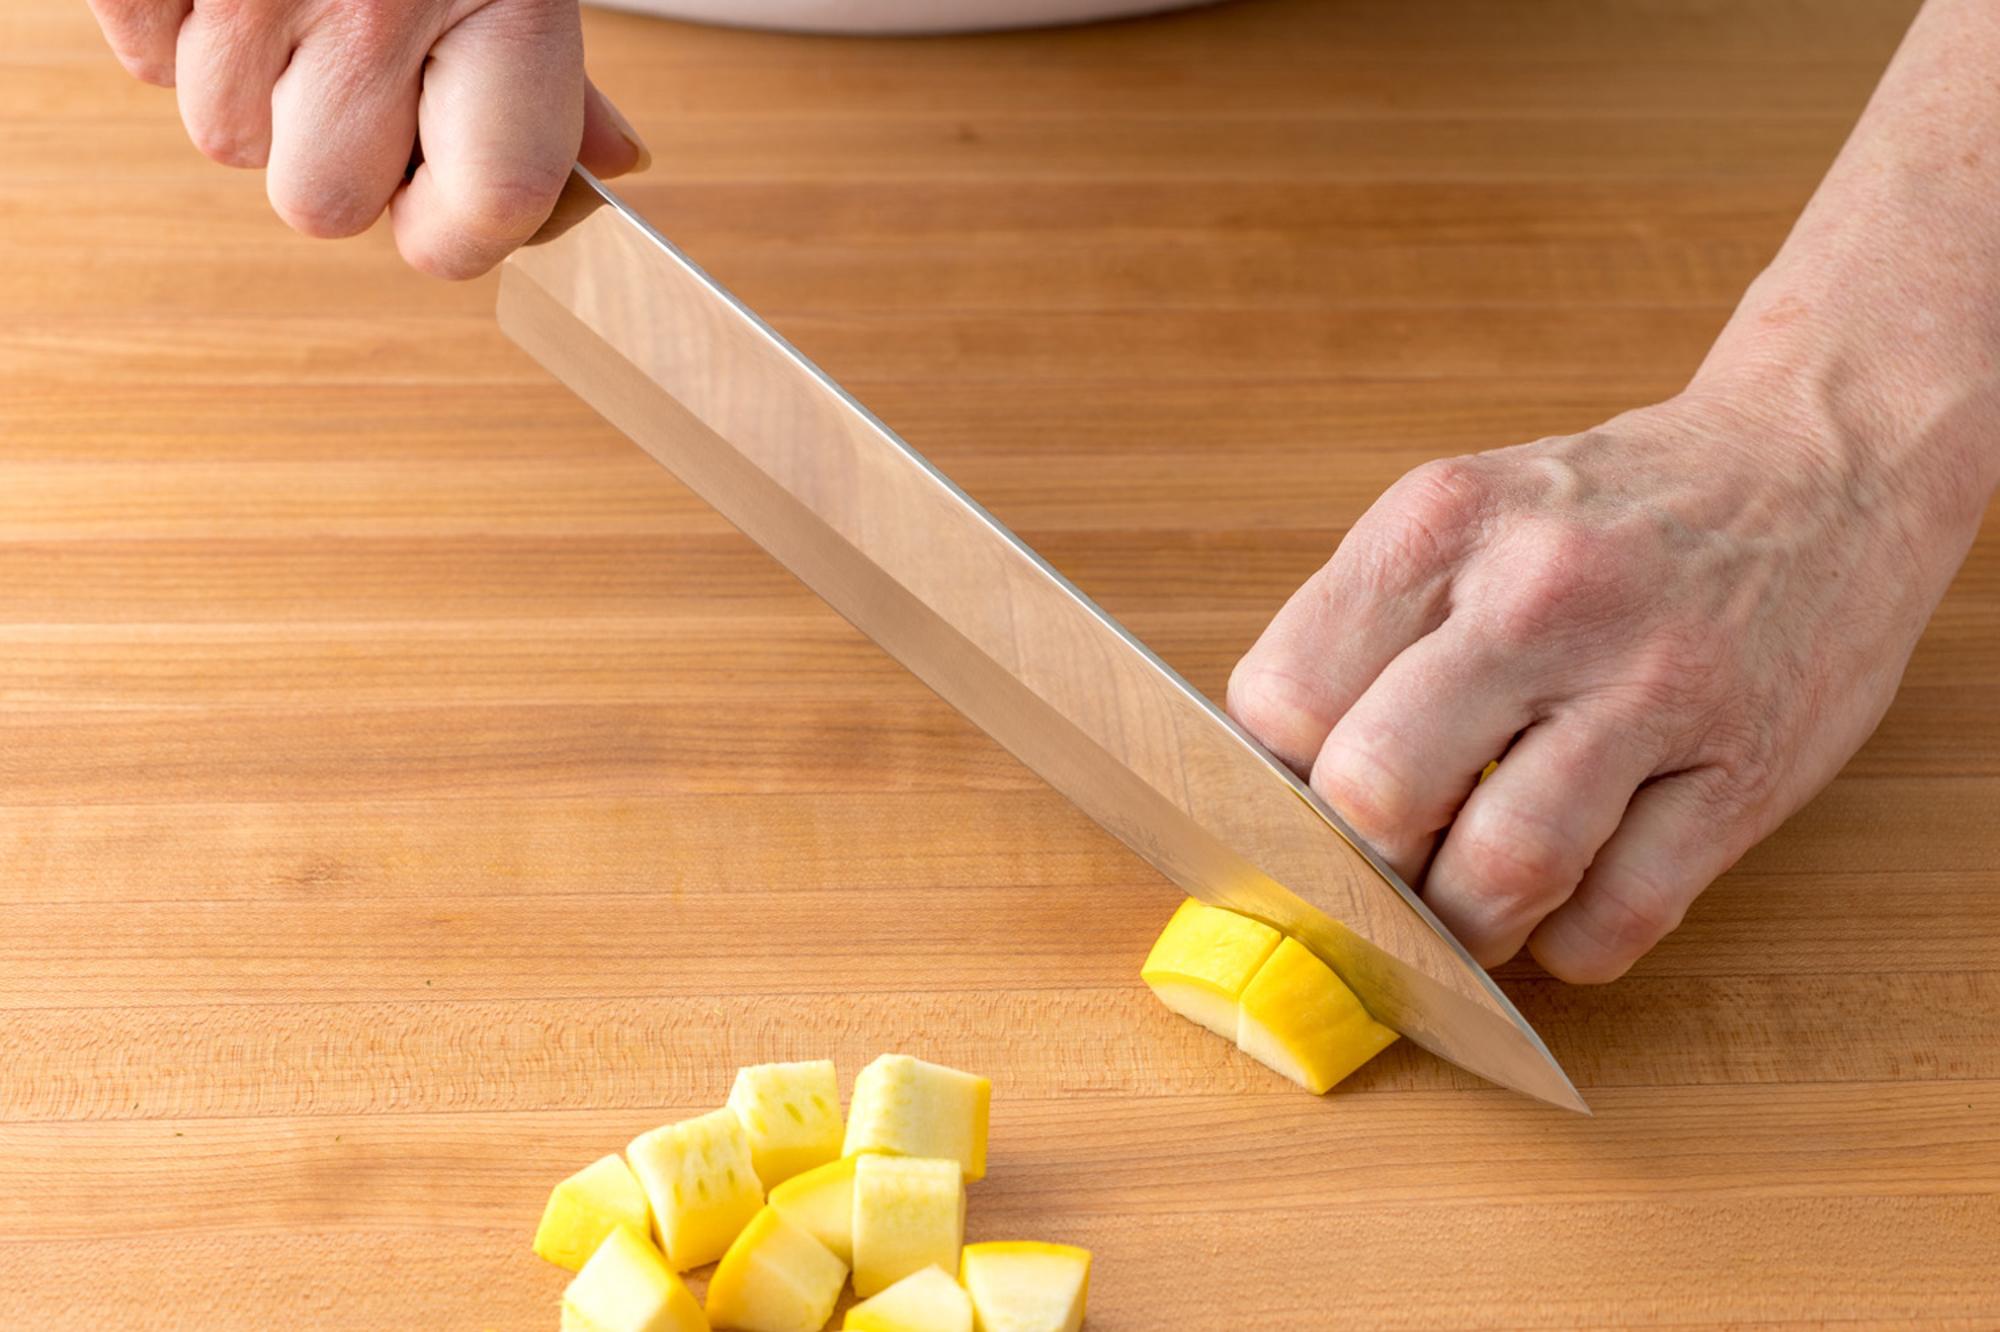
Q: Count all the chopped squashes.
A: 12